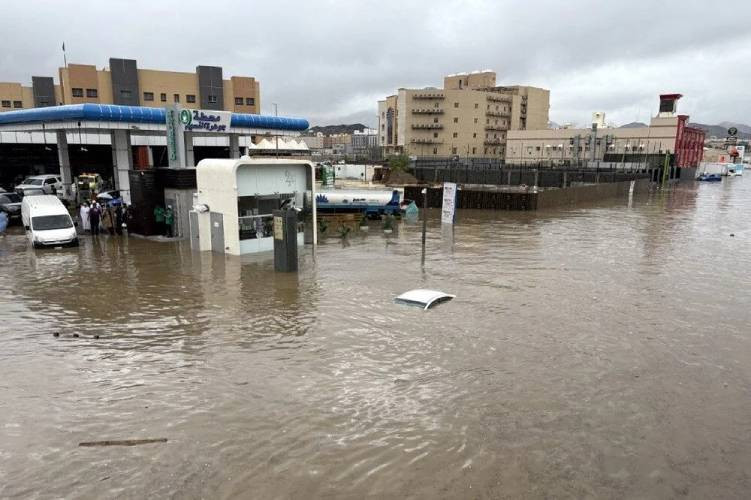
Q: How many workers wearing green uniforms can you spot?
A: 2